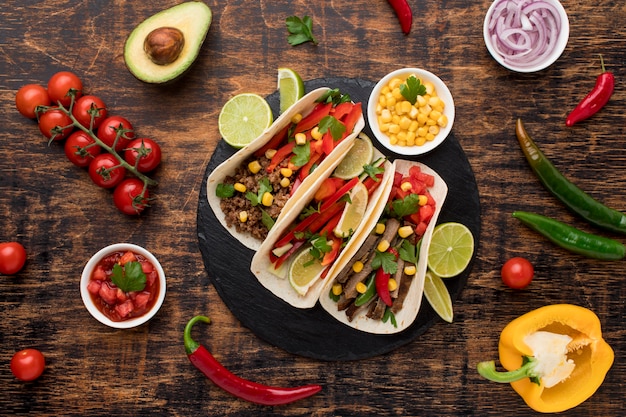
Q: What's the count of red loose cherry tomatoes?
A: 3